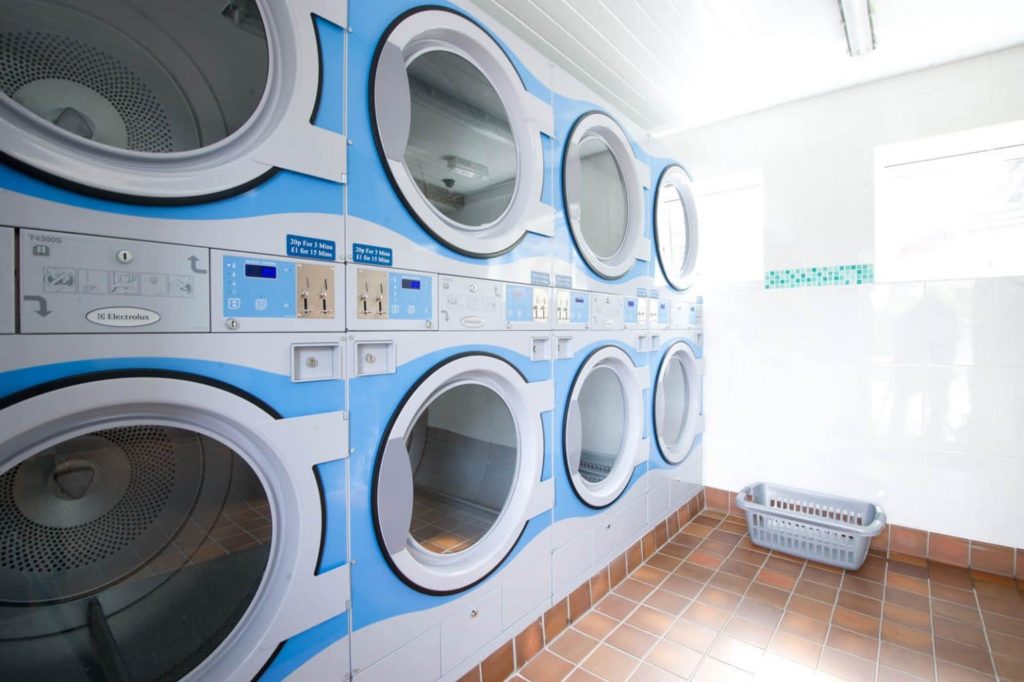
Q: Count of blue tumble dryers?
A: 8